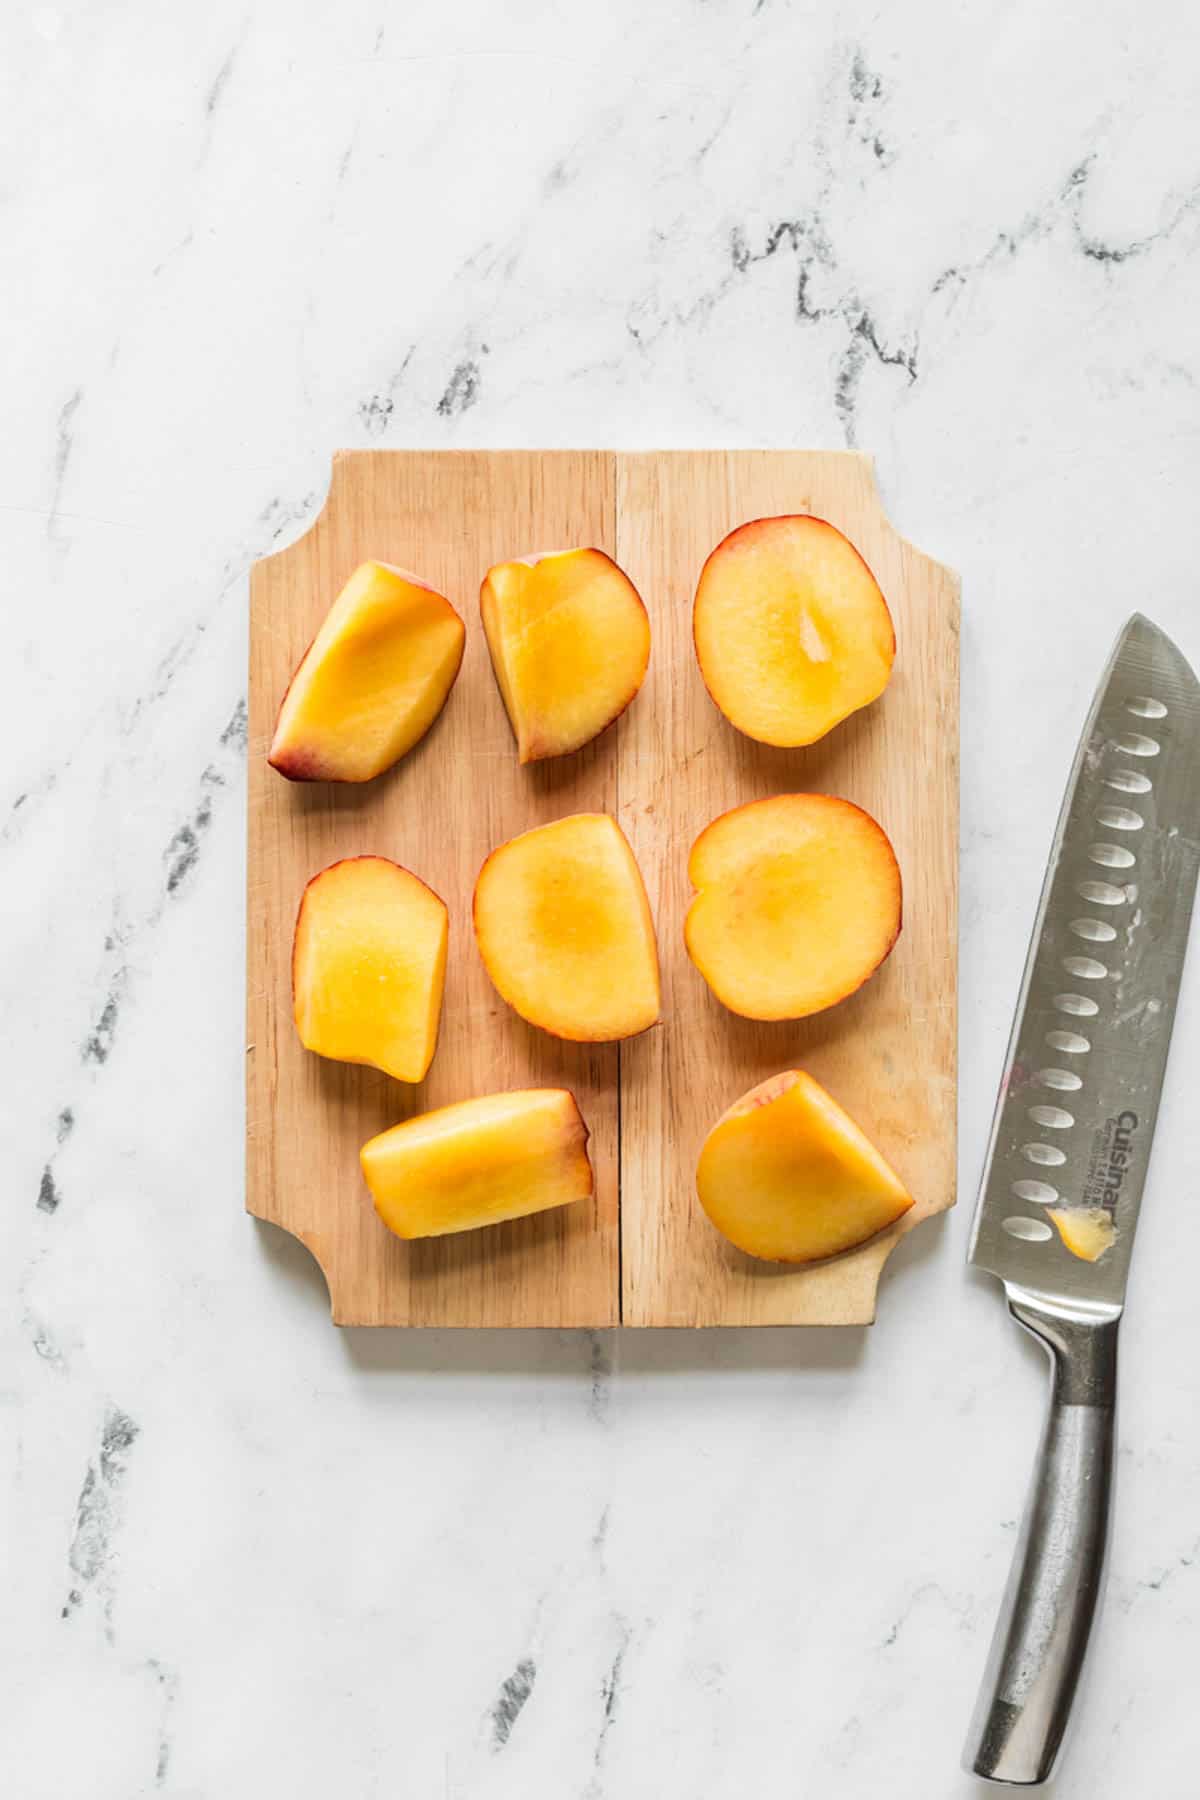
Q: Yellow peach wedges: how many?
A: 8